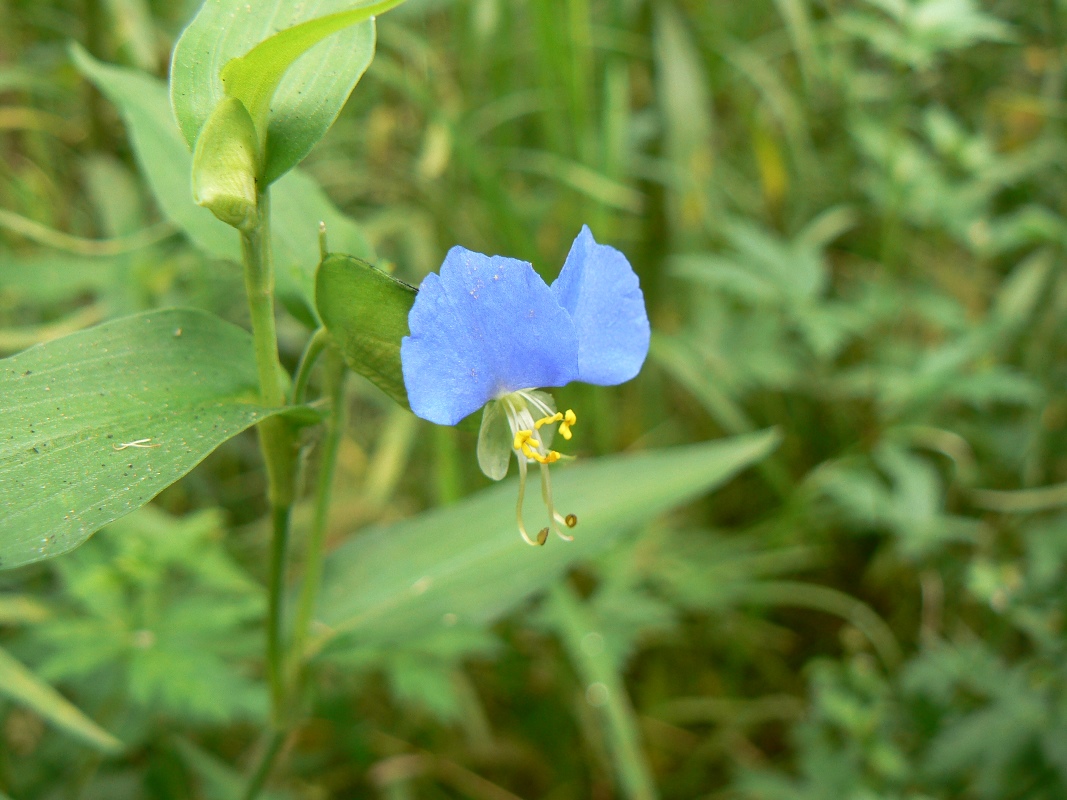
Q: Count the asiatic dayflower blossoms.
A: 1